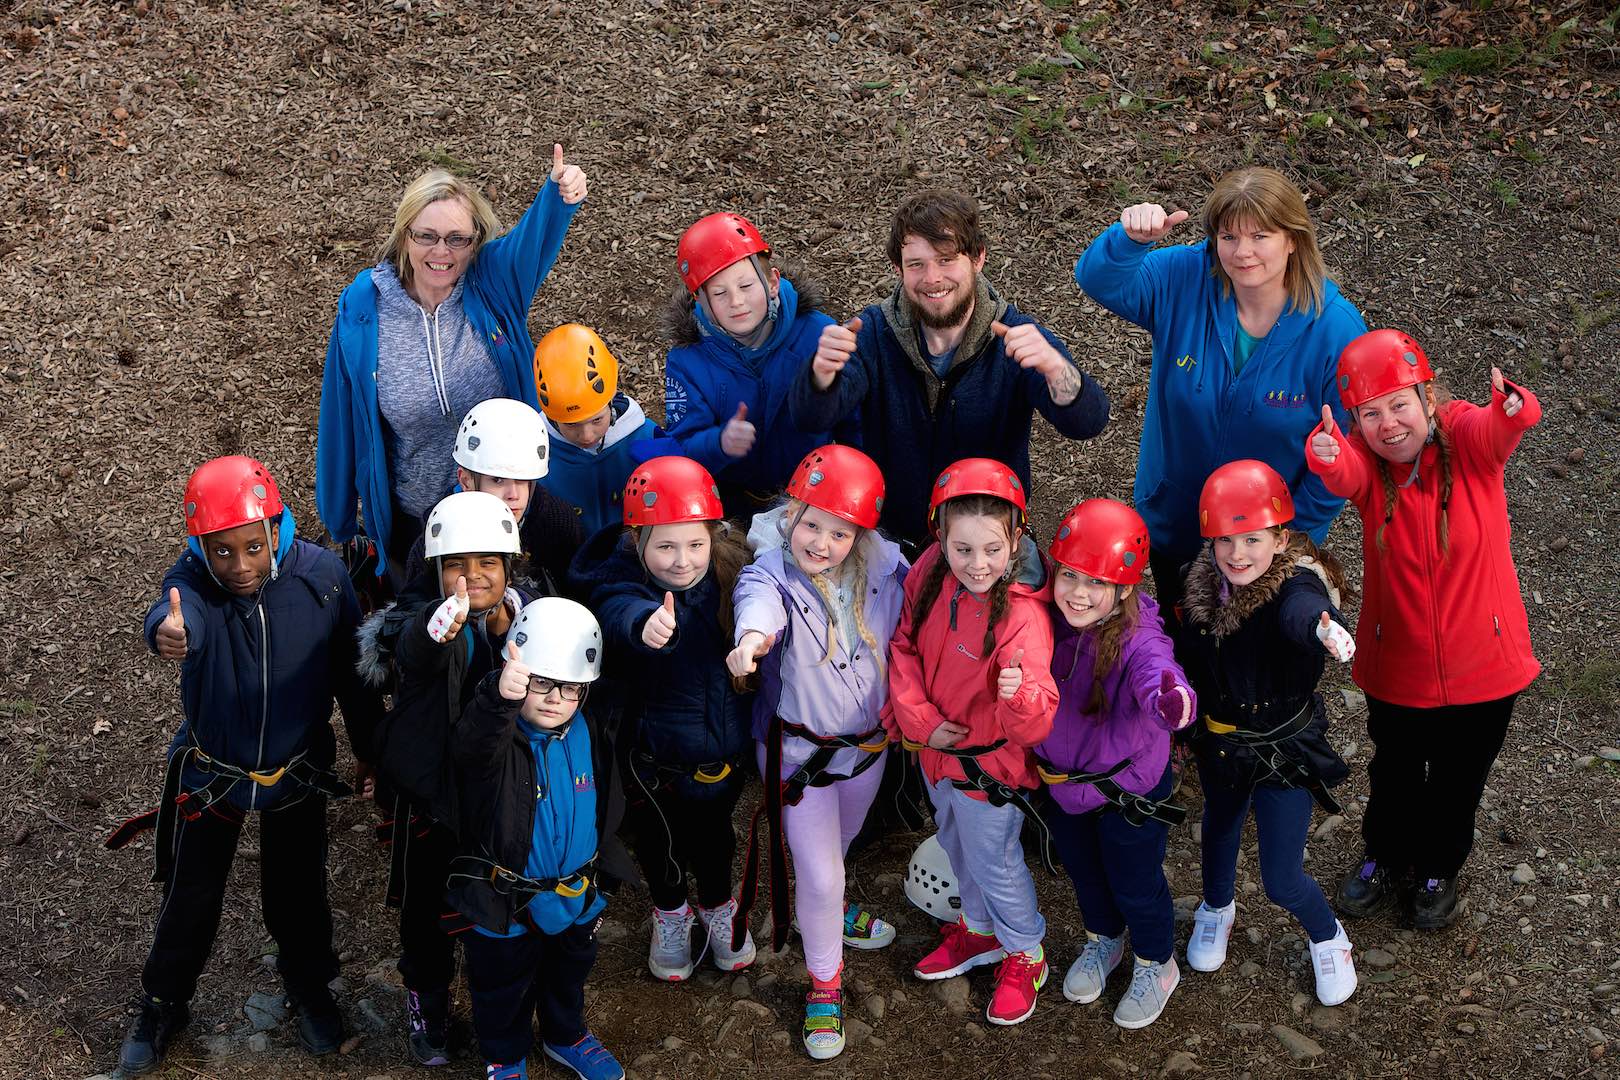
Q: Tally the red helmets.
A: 8